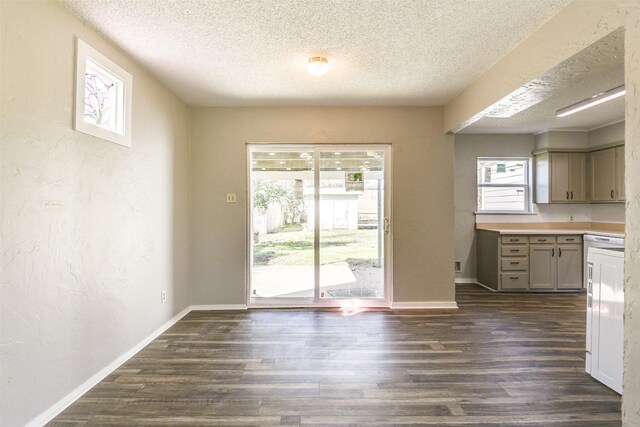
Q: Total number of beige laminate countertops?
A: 1